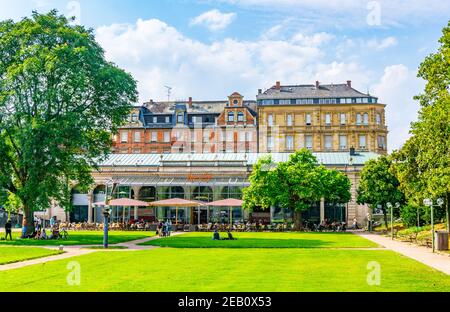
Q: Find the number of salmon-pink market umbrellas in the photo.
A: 3